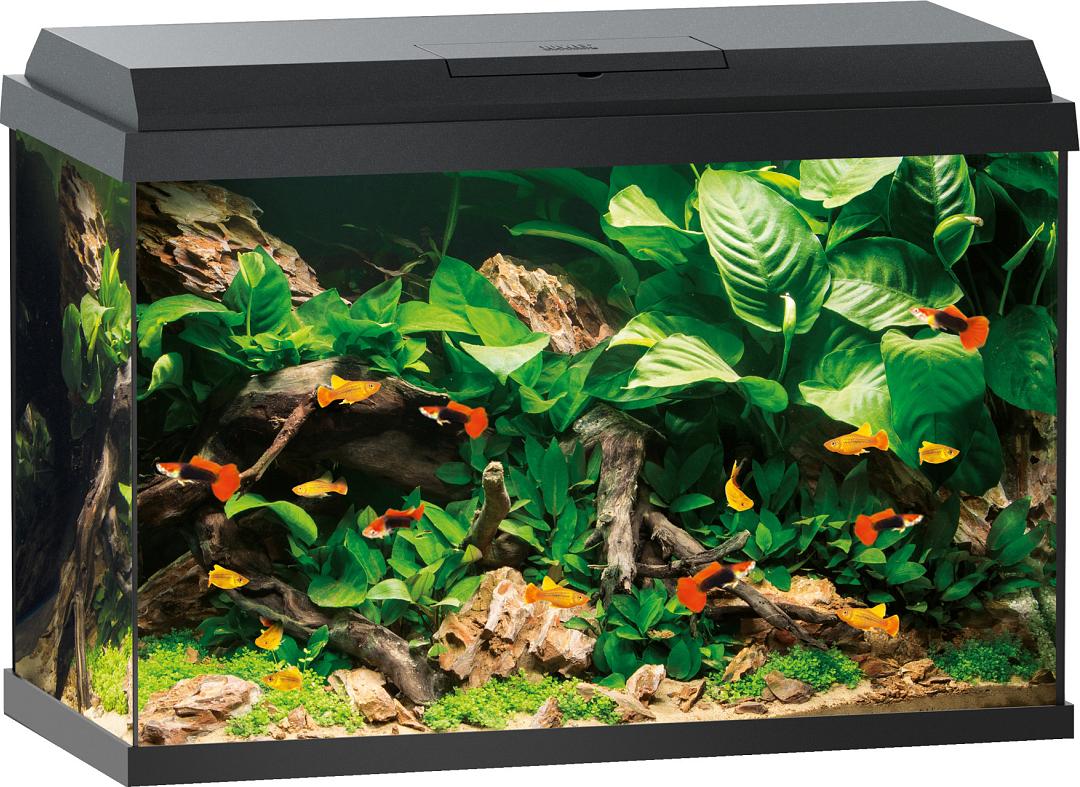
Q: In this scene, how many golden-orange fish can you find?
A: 10